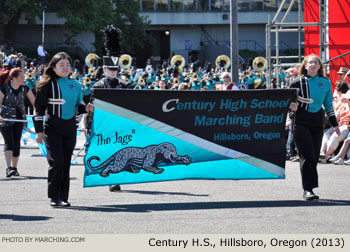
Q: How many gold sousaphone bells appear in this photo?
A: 5